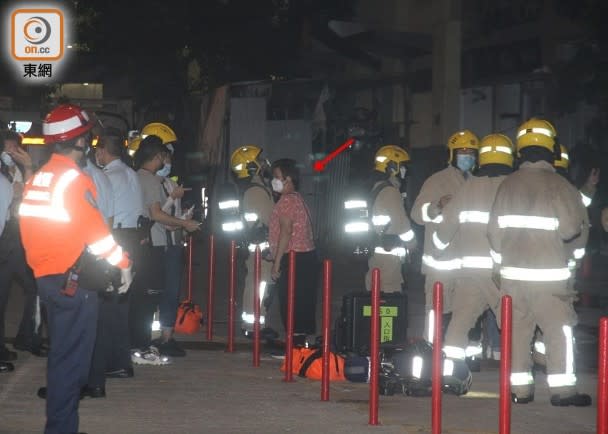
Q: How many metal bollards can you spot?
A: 10